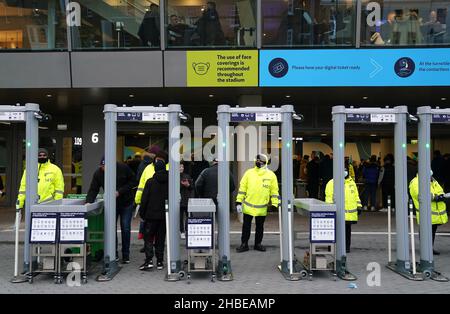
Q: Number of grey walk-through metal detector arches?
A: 5